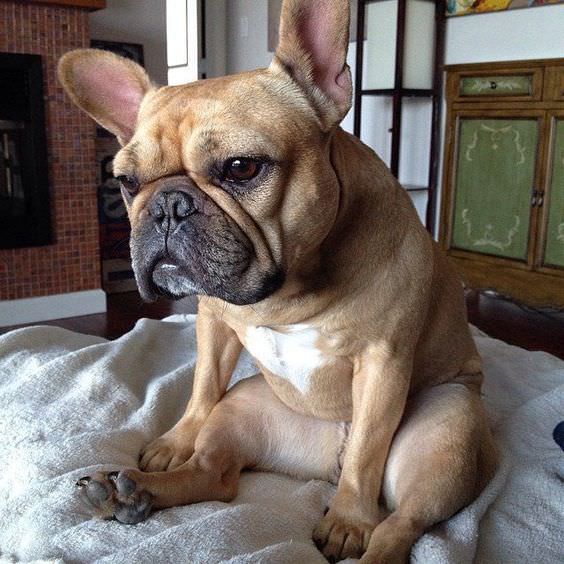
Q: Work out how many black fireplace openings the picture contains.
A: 1